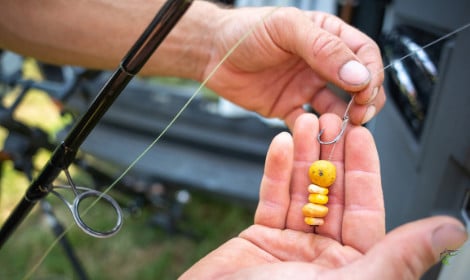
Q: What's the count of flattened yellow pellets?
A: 4